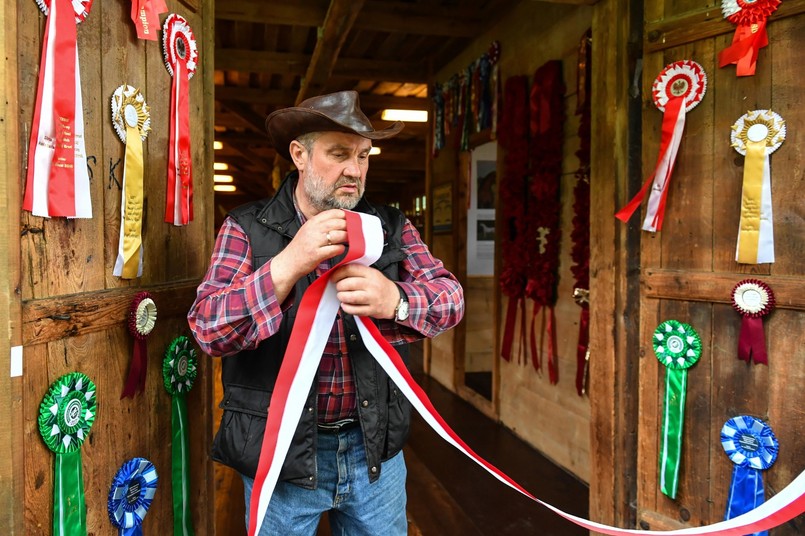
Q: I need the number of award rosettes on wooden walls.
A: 14